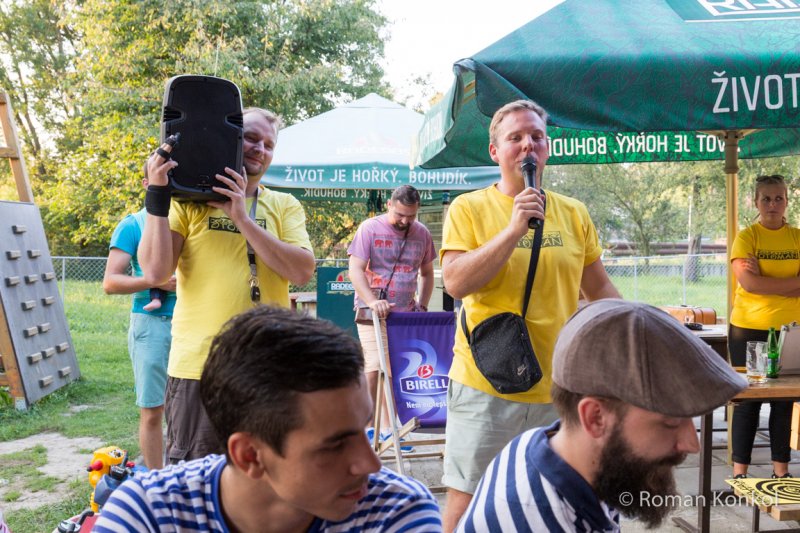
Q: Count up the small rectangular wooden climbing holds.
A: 15